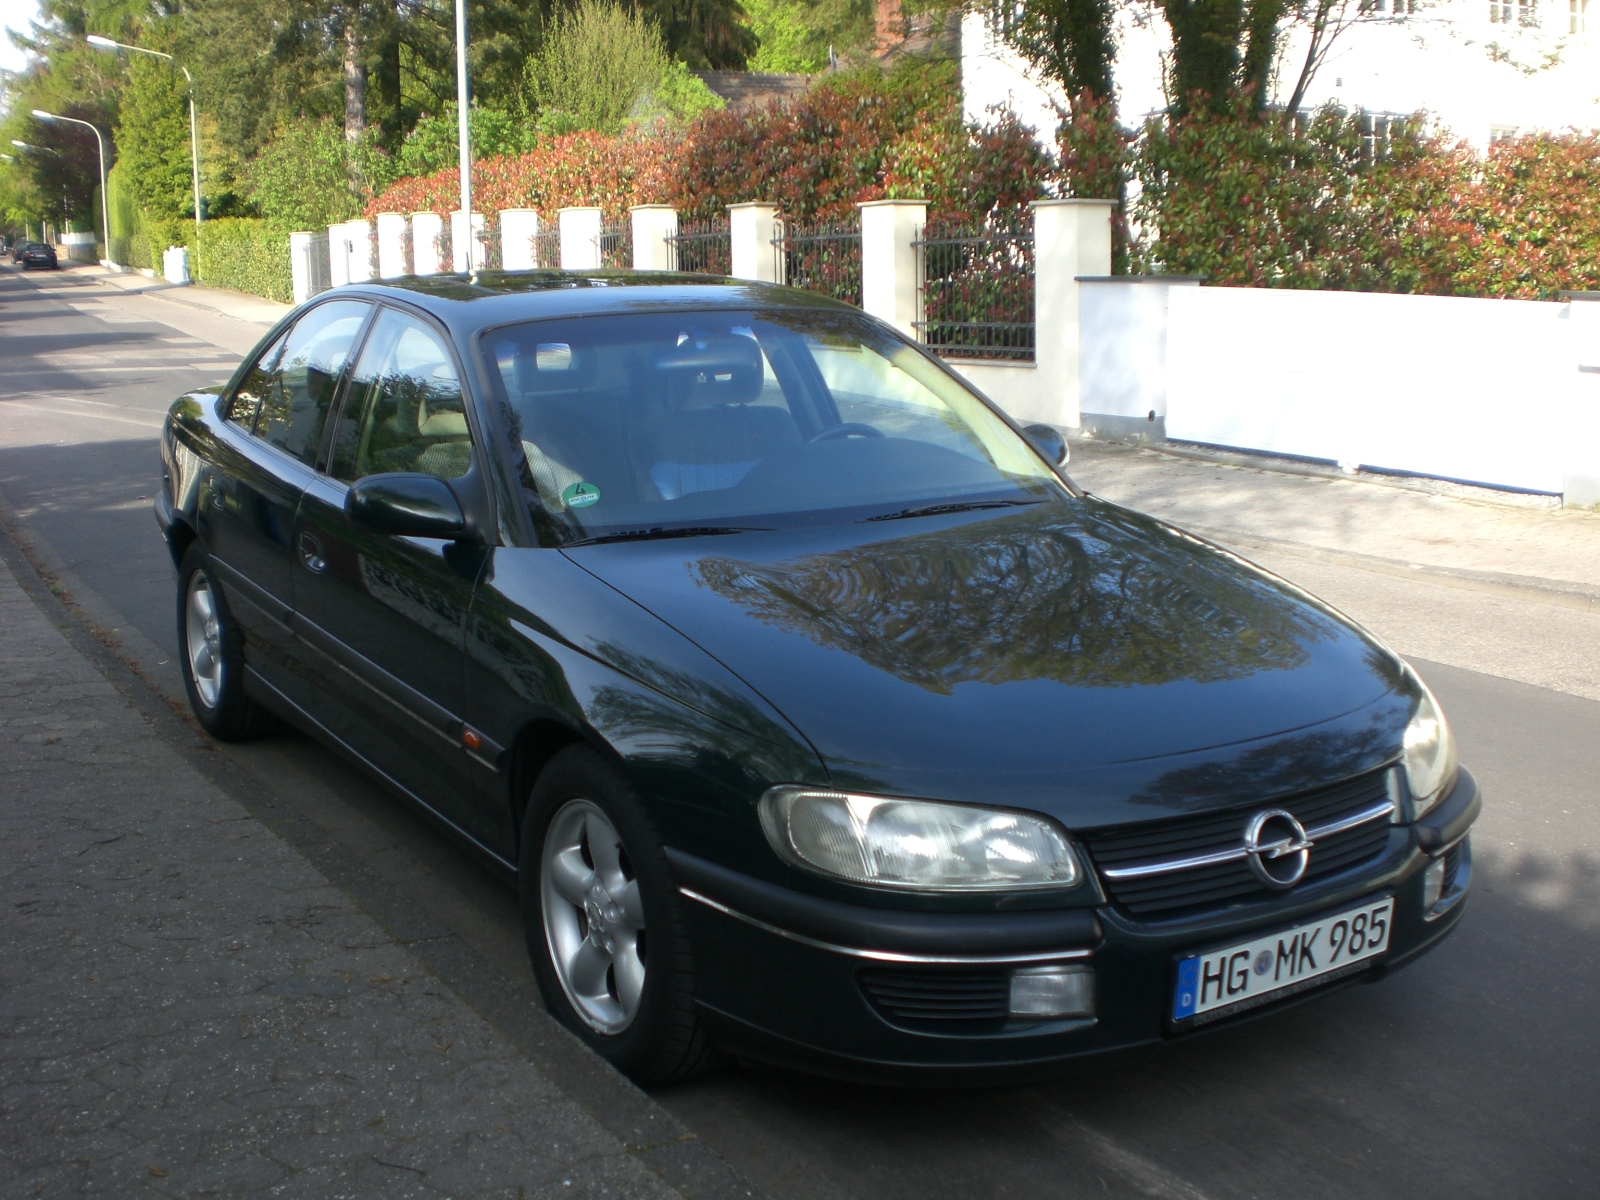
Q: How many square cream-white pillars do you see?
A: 12